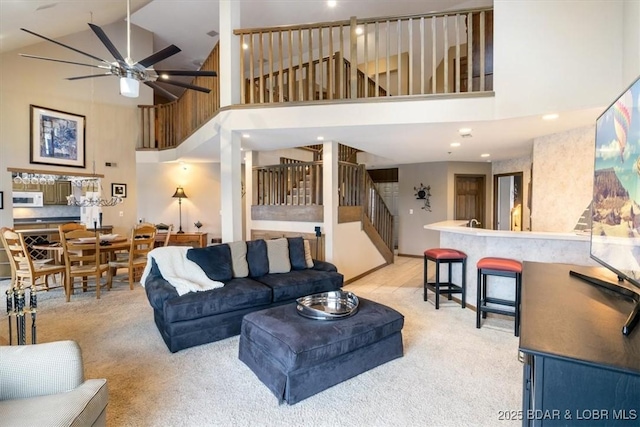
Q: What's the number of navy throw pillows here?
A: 3